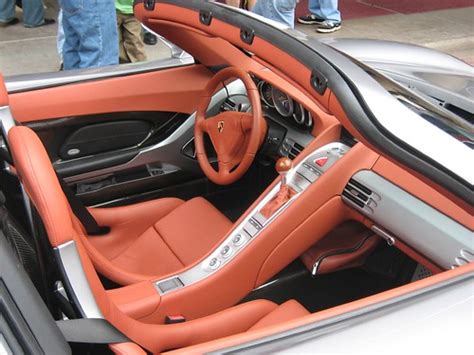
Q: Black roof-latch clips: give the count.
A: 4